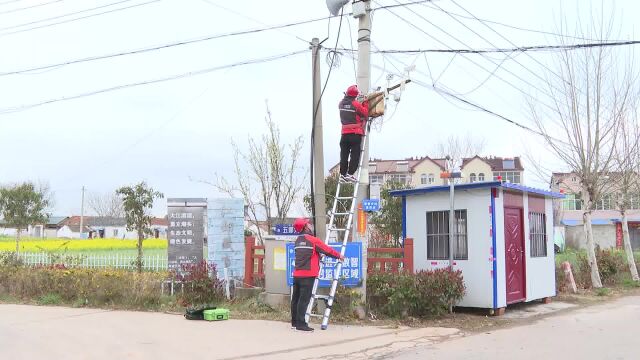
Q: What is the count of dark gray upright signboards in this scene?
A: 1